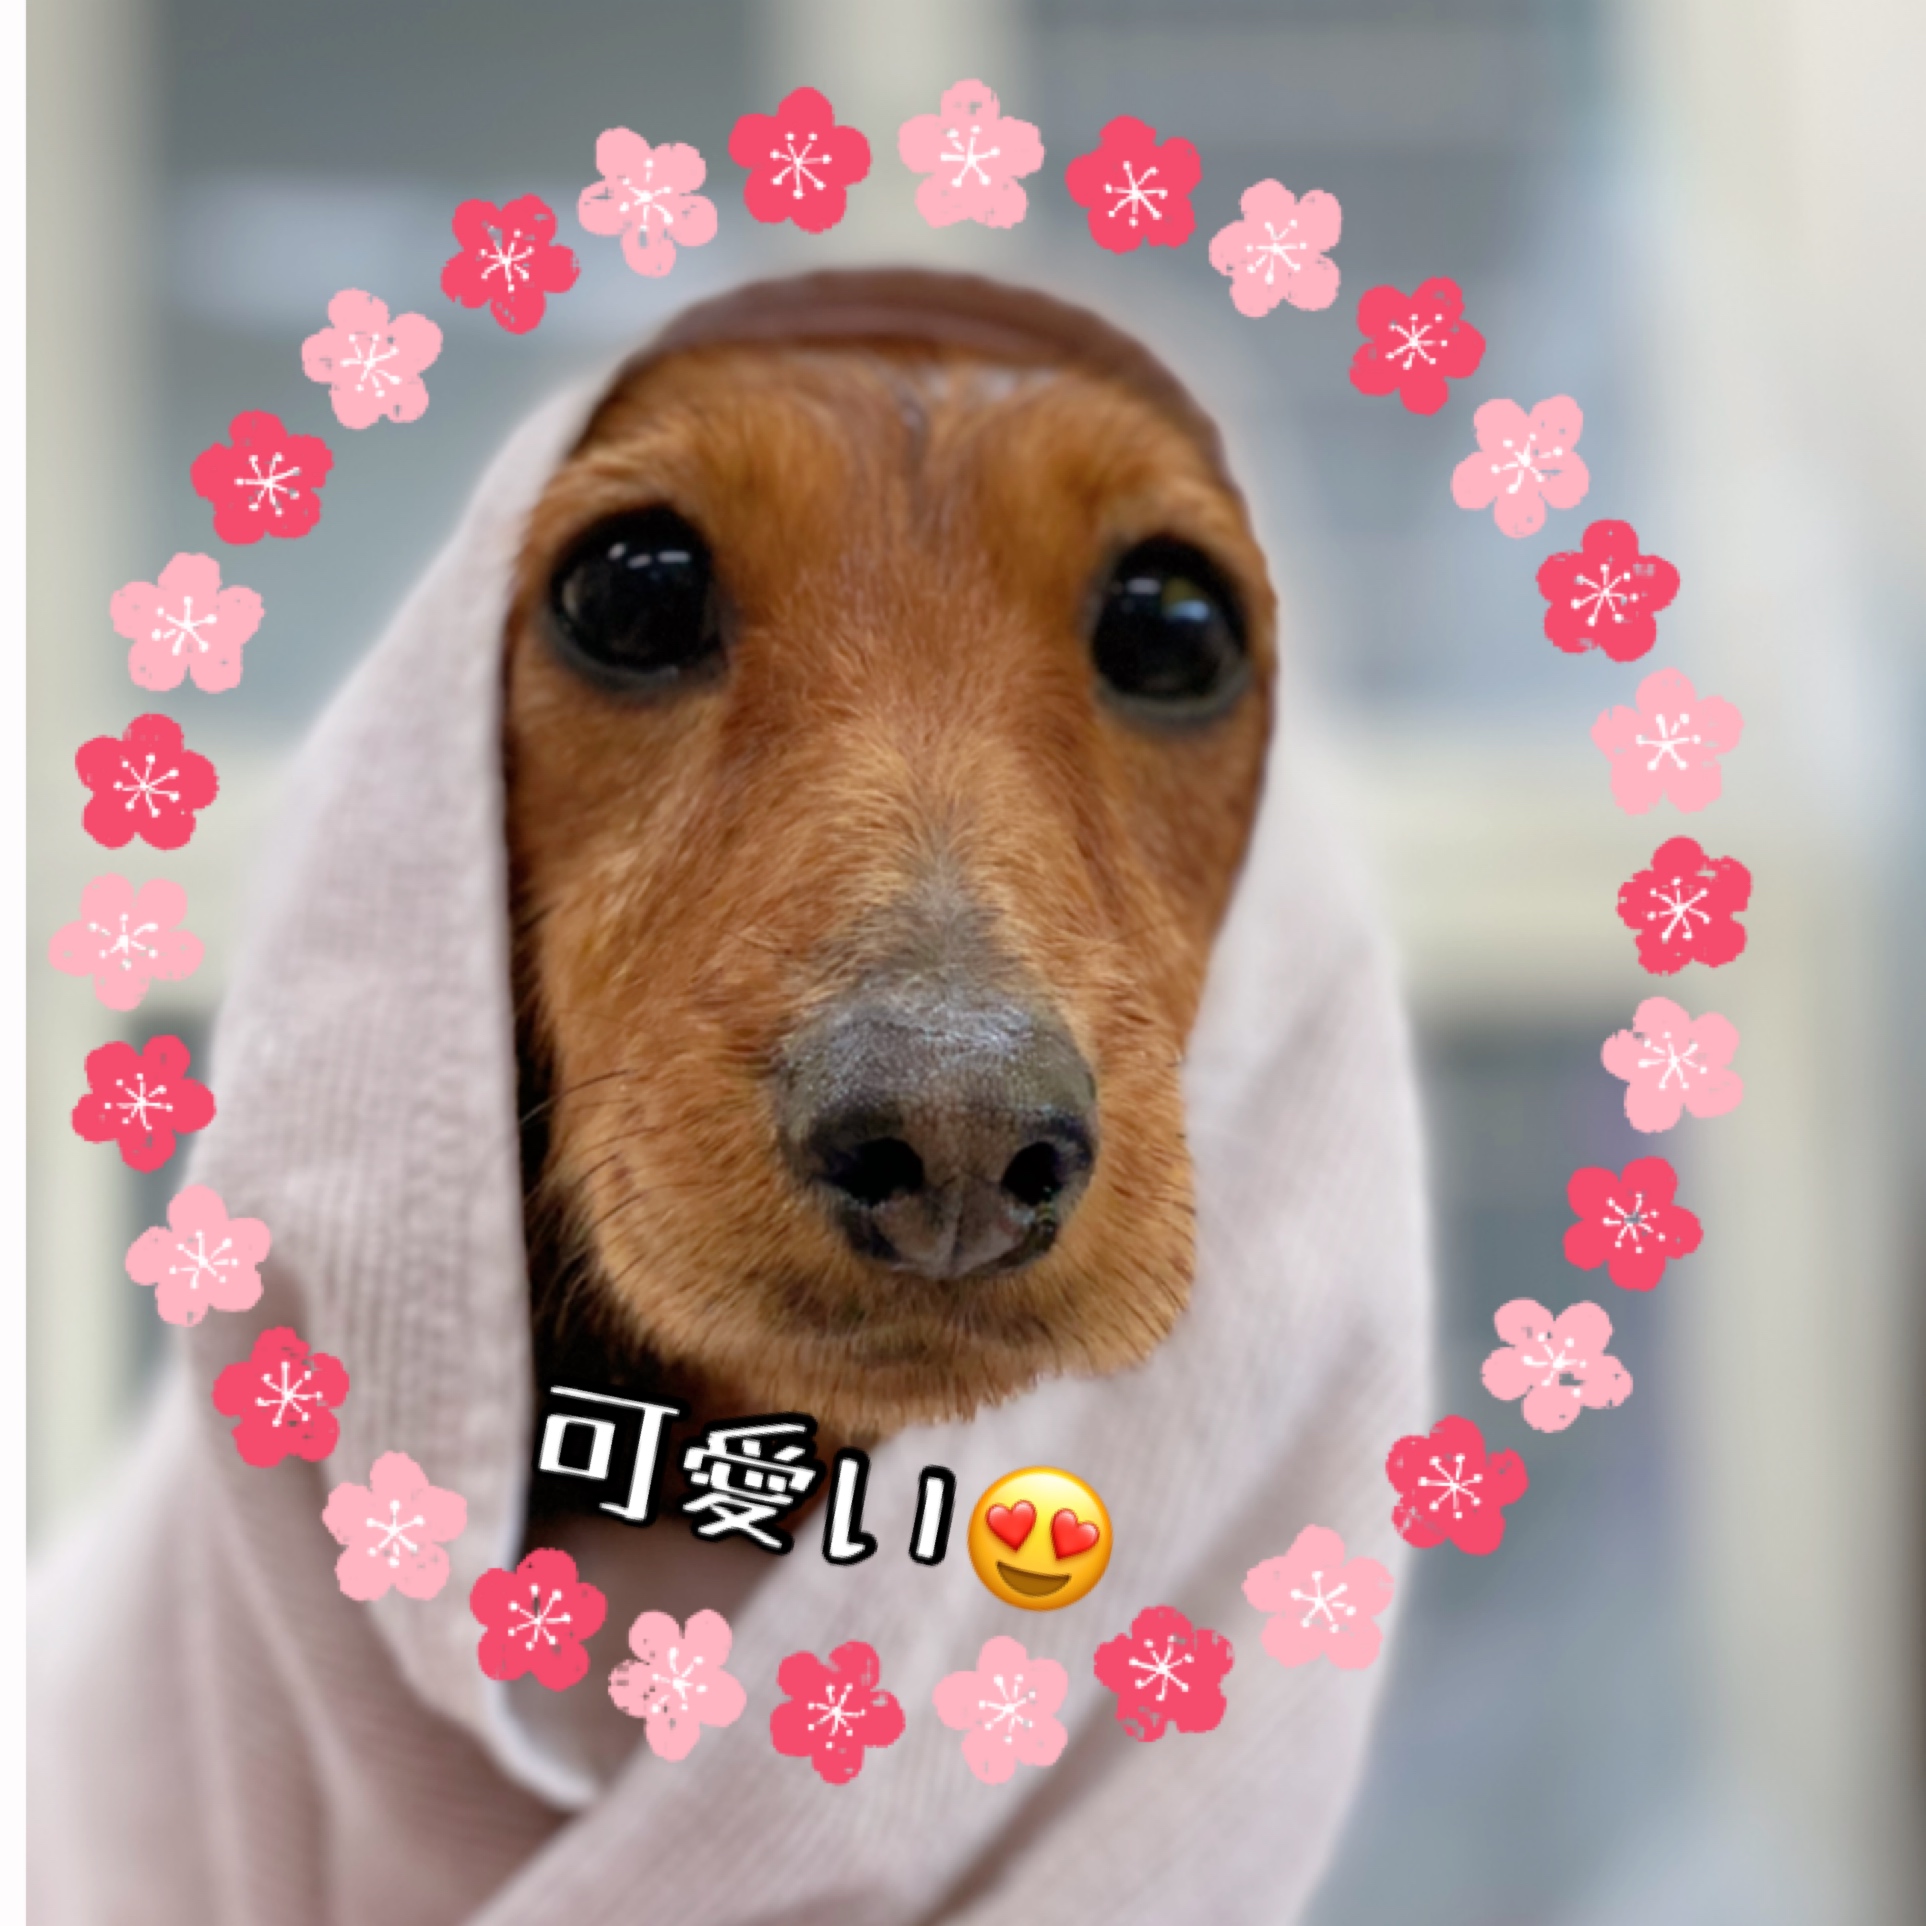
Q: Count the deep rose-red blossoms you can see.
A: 15